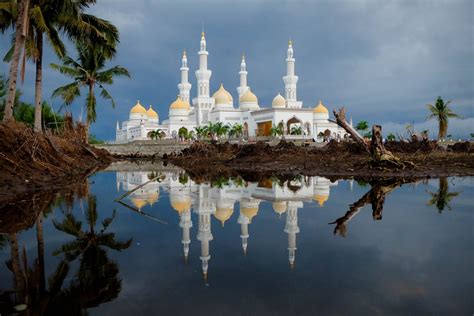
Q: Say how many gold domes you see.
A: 7